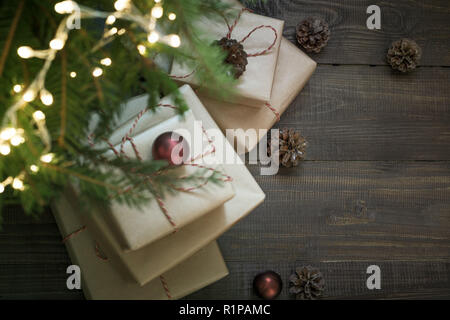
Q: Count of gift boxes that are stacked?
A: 5